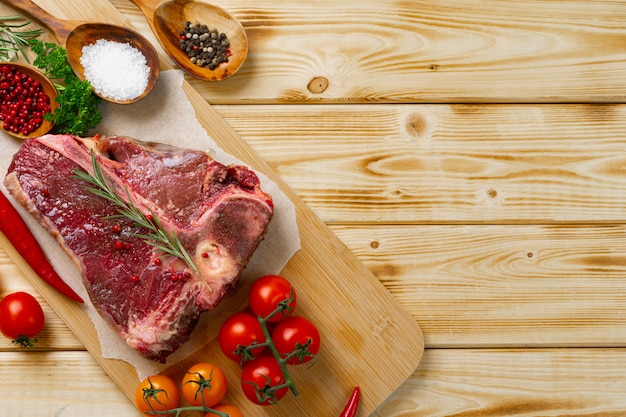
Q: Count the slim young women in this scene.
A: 0